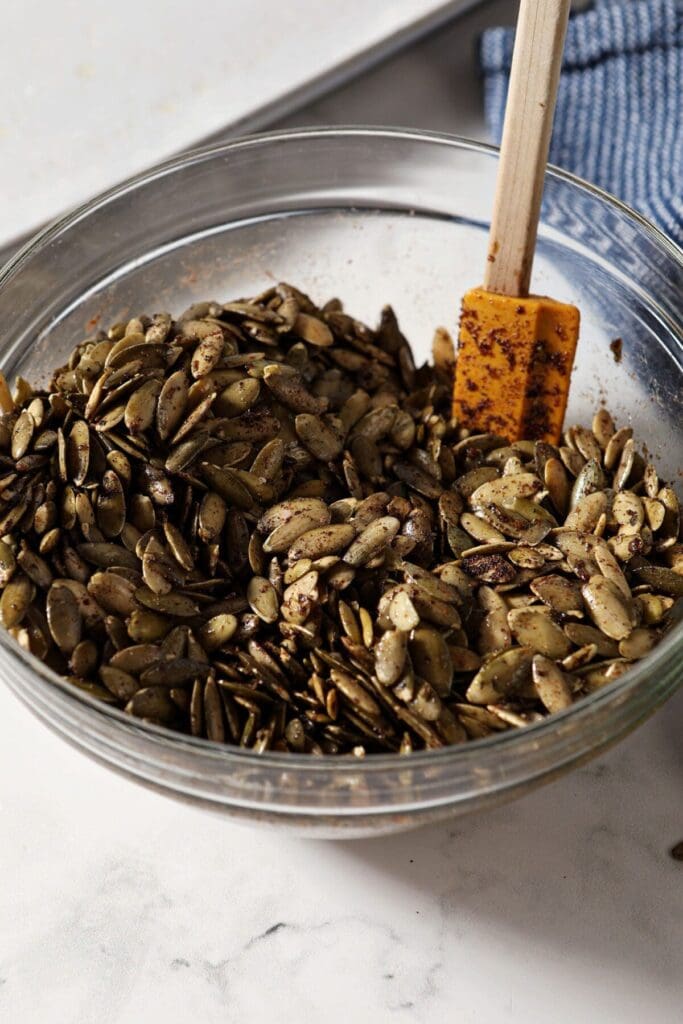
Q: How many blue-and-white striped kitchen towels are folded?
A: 1